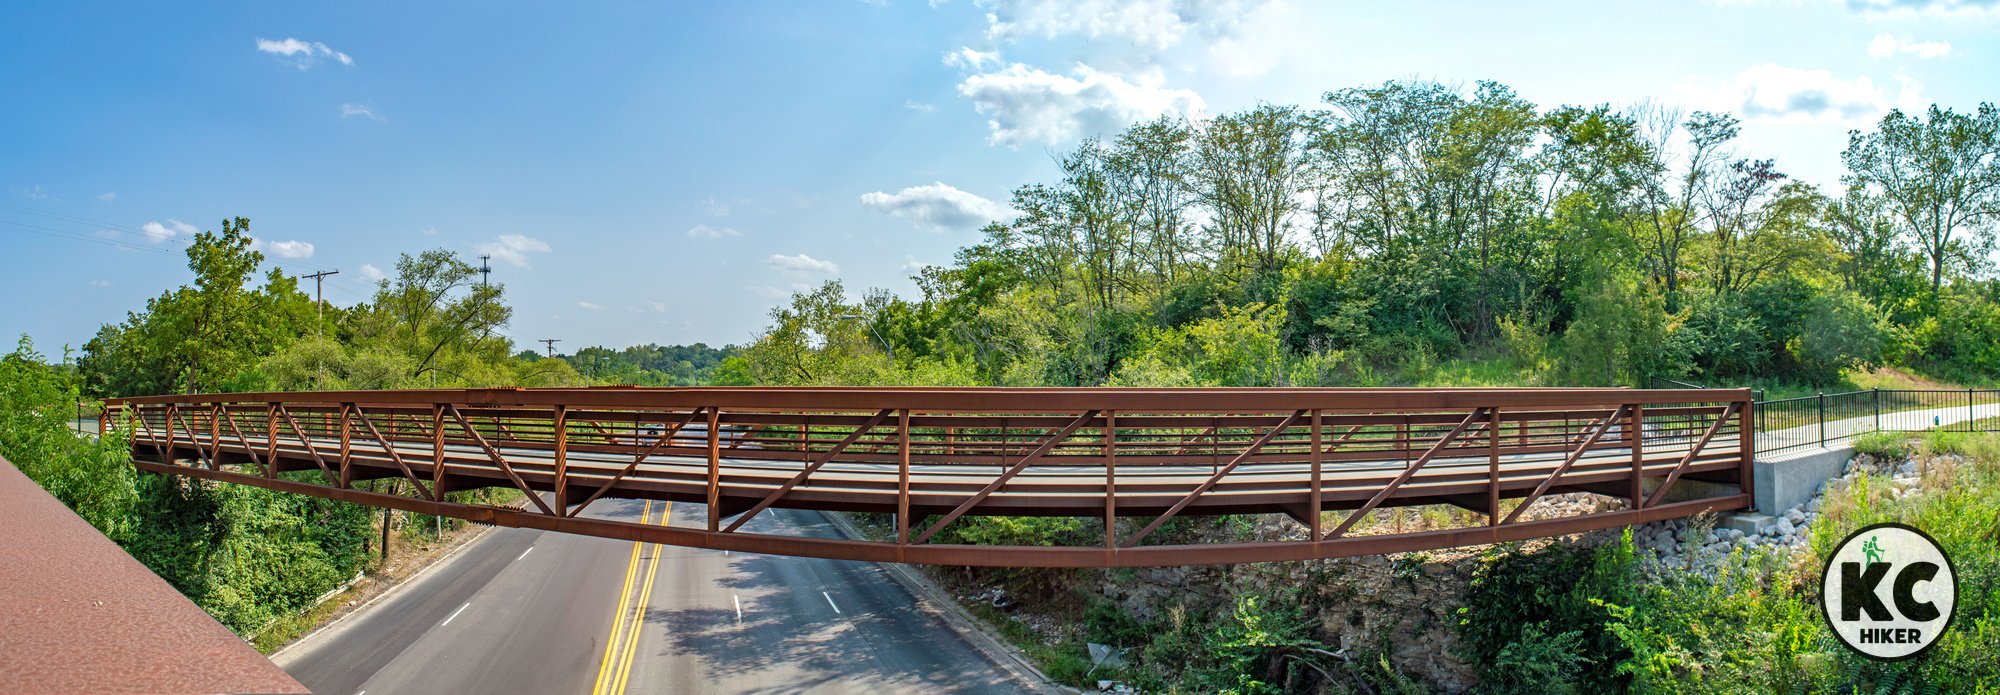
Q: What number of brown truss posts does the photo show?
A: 15